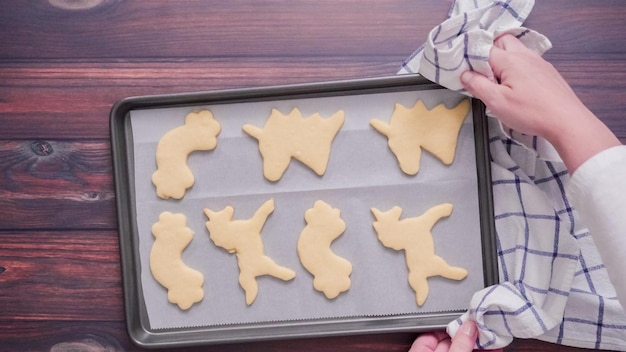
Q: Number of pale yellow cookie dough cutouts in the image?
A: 7